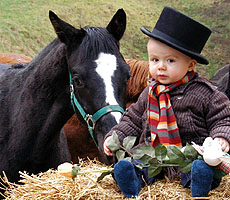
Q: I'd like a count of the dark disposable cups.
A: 0